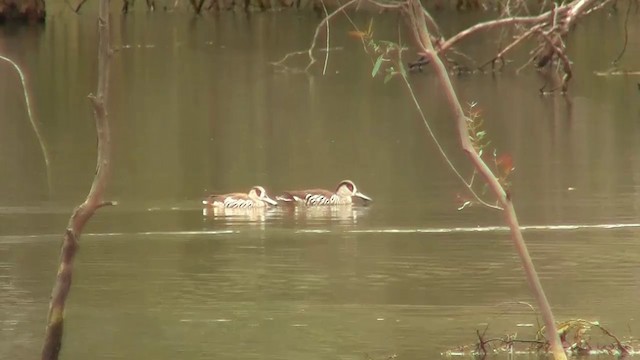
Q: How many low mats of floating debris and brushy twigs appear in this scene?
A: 1